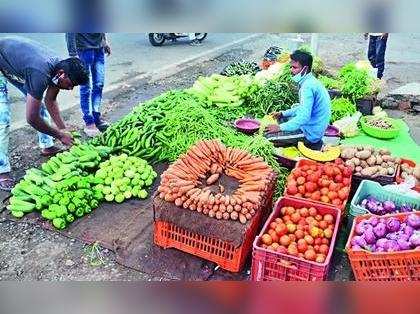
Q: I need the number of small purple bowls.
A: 2